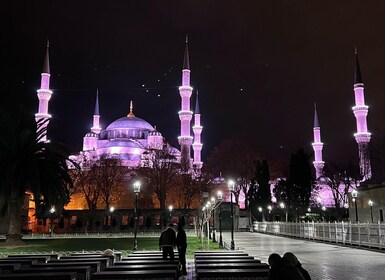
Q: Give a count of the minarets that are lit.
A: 6